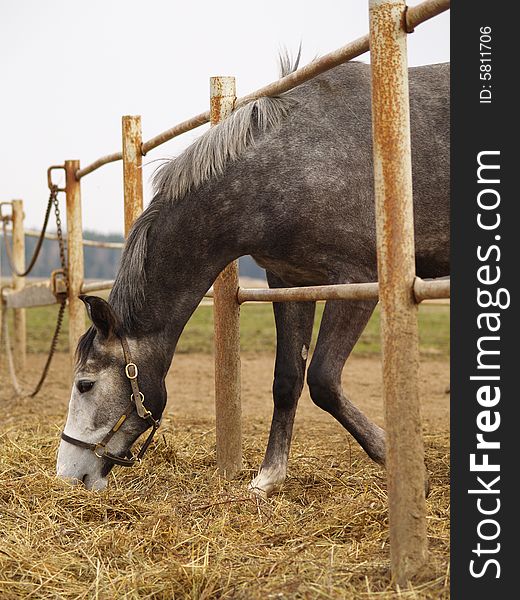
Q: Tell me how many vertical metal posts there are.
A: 5